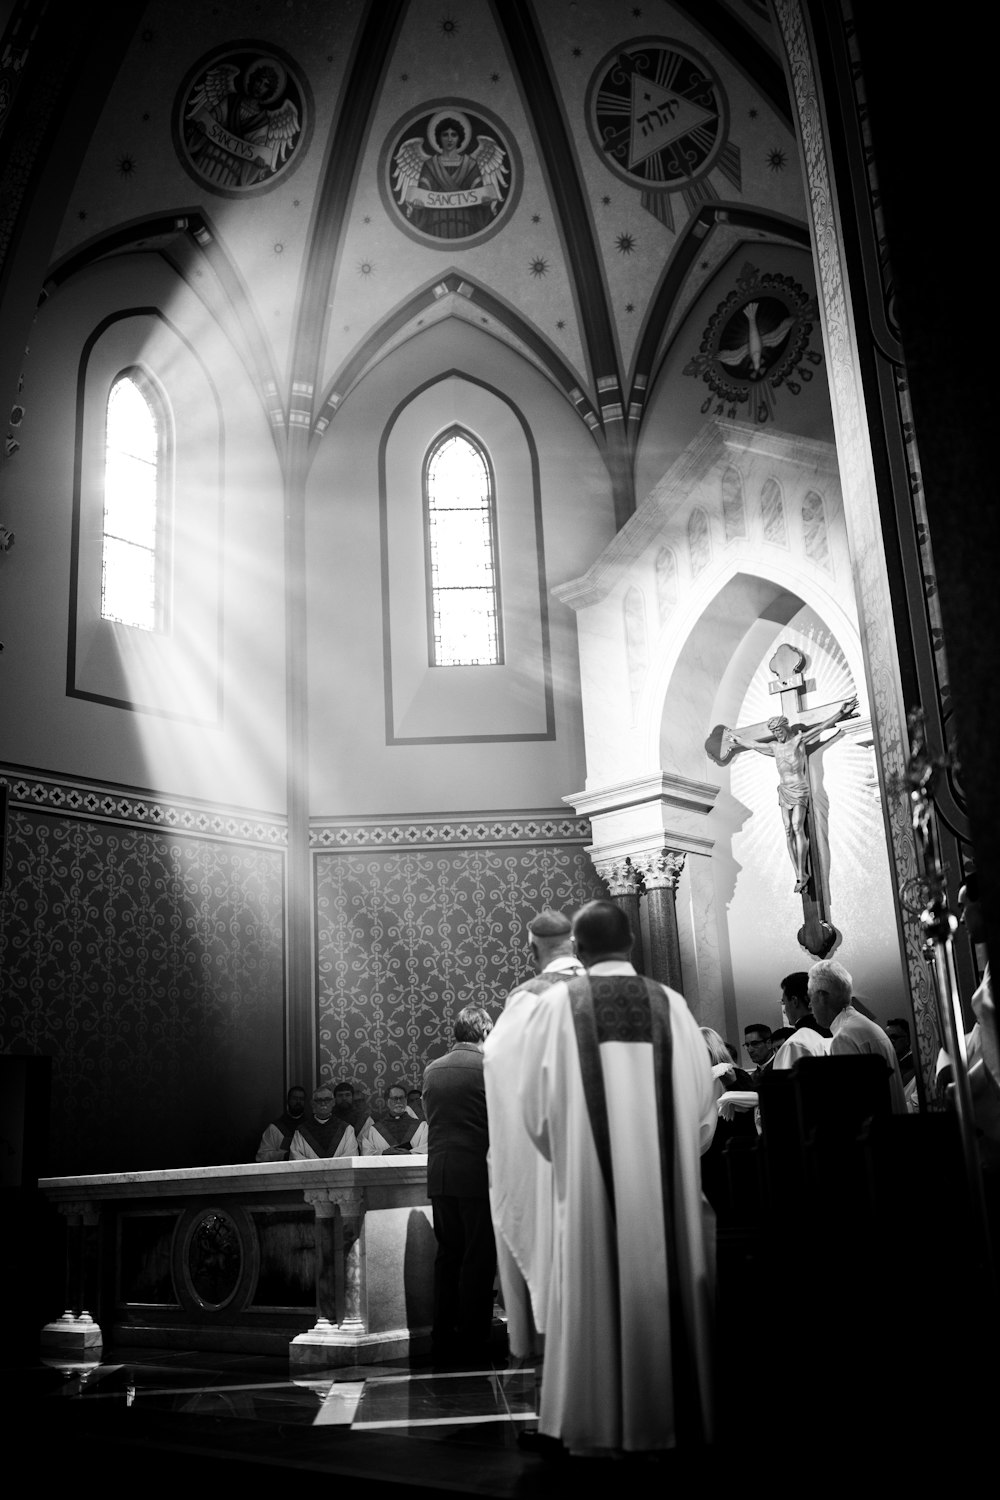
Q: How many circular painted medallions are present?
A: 4